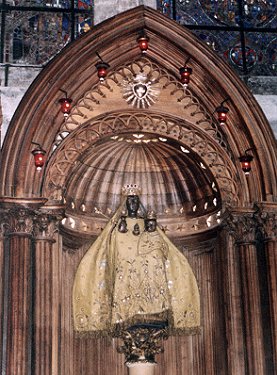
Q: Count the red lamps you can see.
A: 7